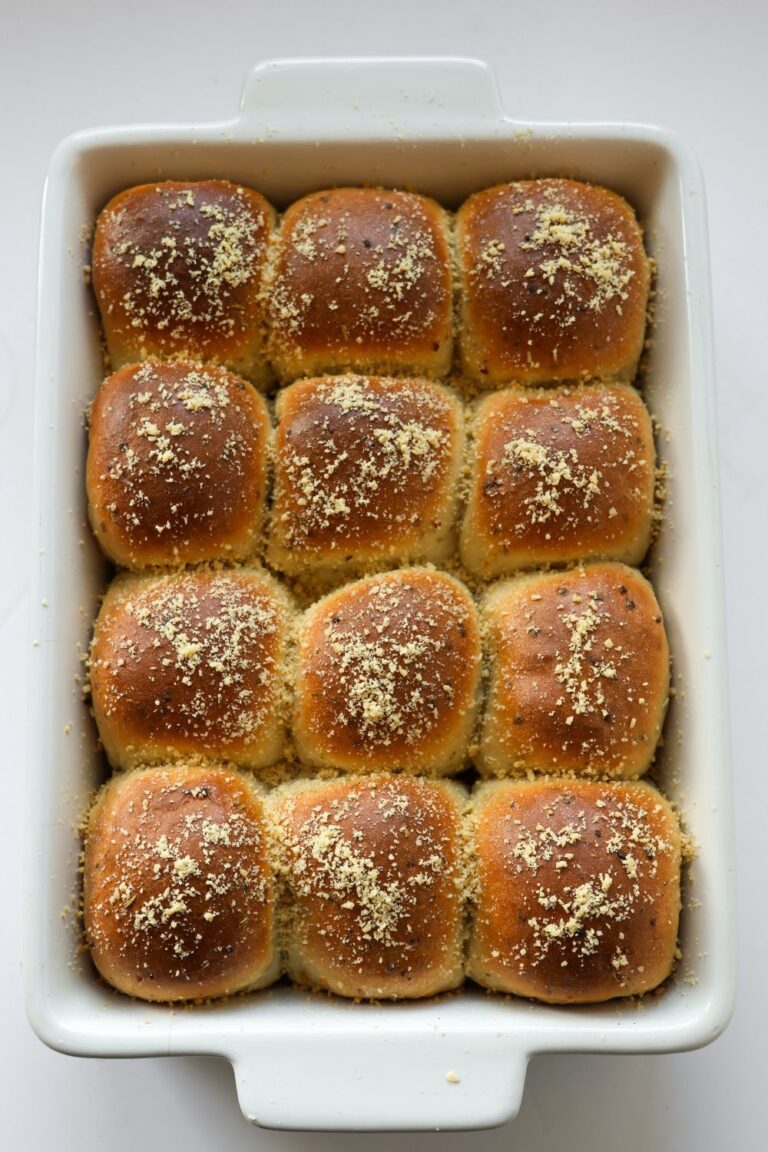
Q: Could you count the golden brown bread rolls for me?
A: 12